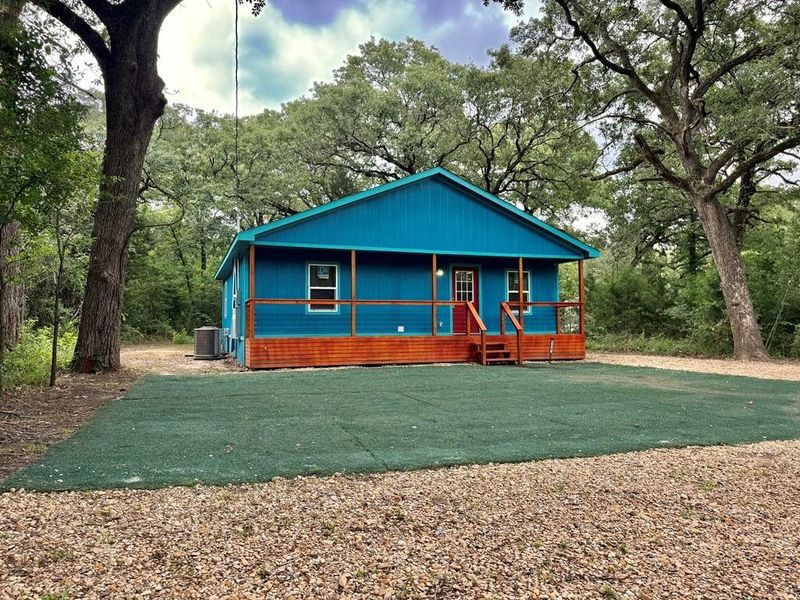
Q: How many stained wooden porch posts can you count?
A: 5